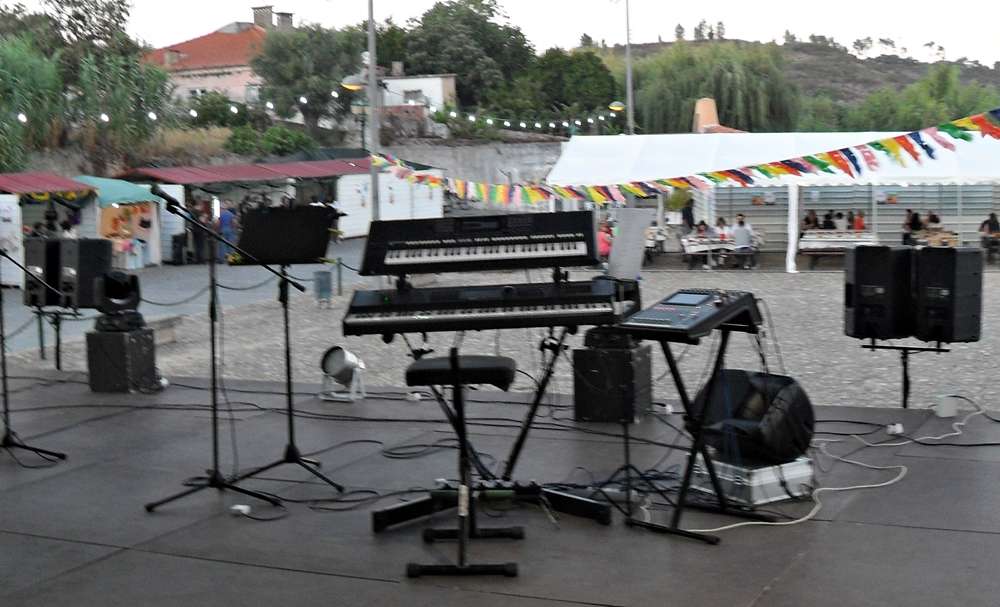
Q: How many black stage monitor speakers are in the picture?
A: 4